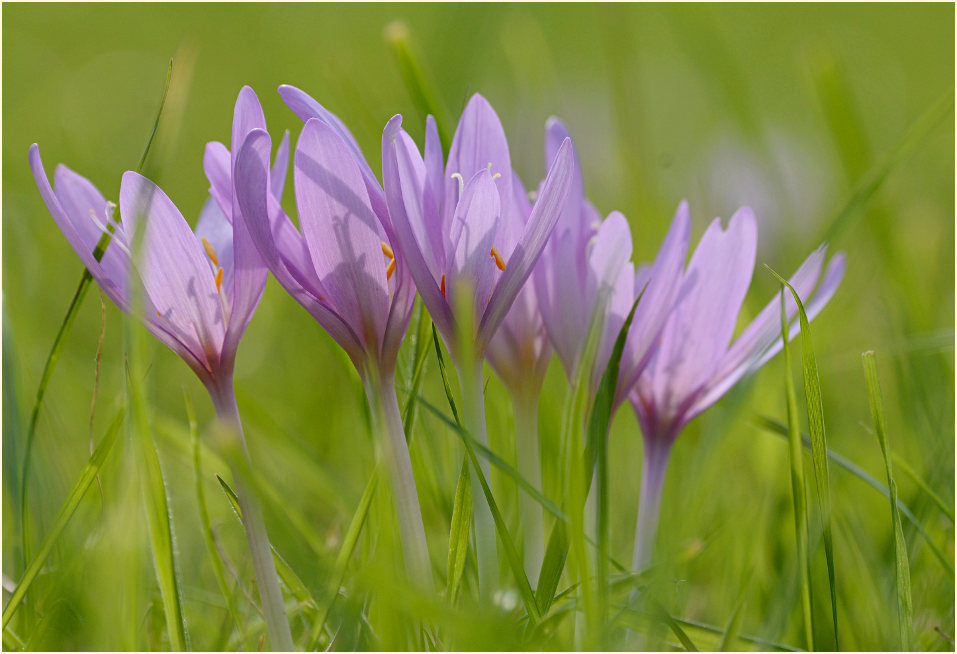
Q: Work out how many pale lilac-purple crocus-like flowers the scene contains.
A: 6